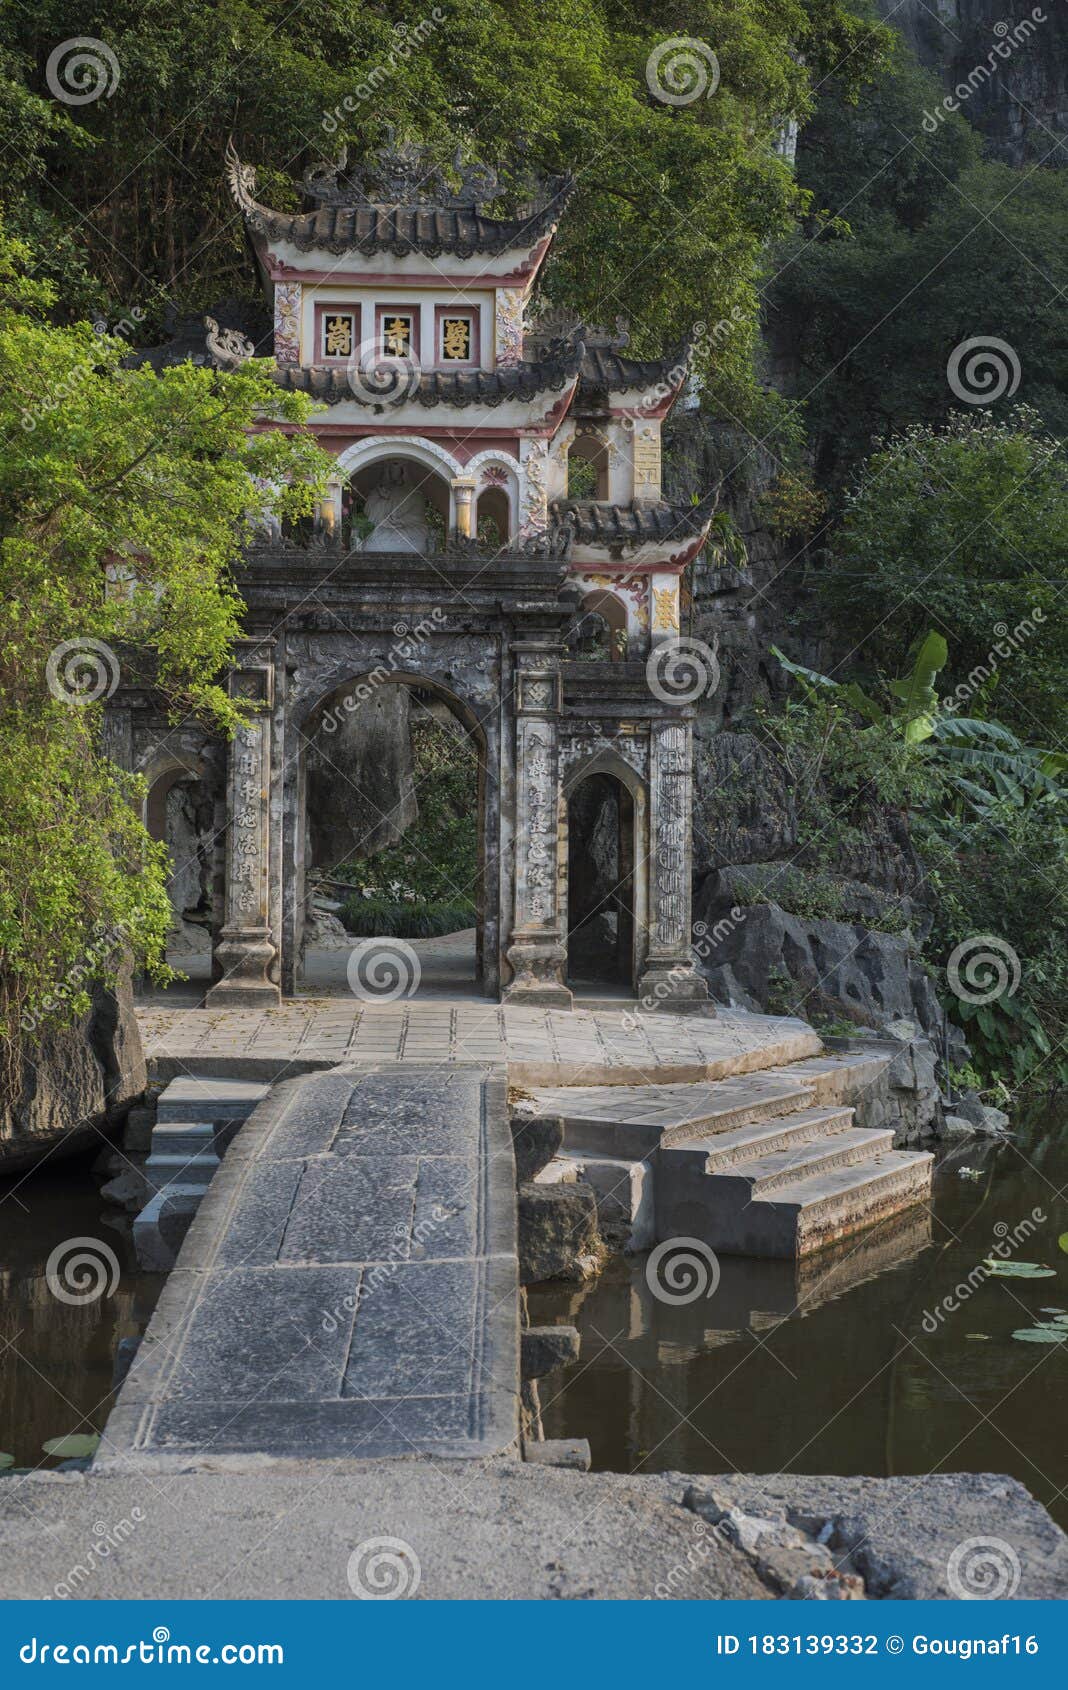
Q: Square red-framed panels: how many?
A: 3